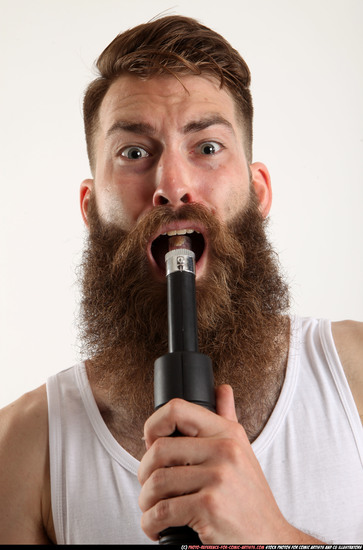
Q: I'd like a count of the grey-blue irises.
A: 2